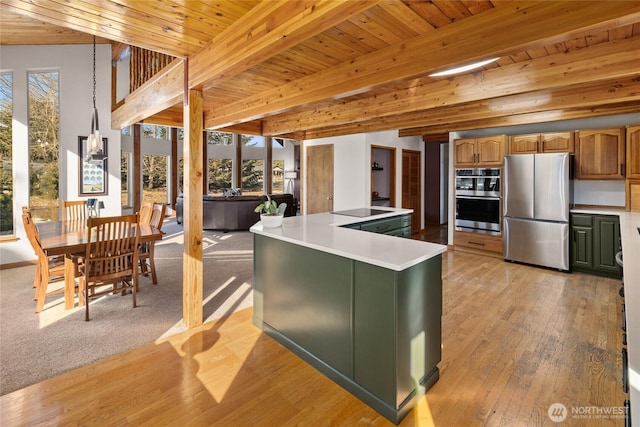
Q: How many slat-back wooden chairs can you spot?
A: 6